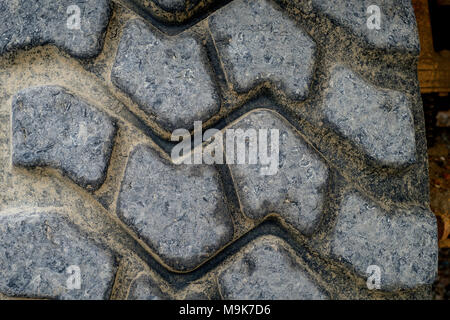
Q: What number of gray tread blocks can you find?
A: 13